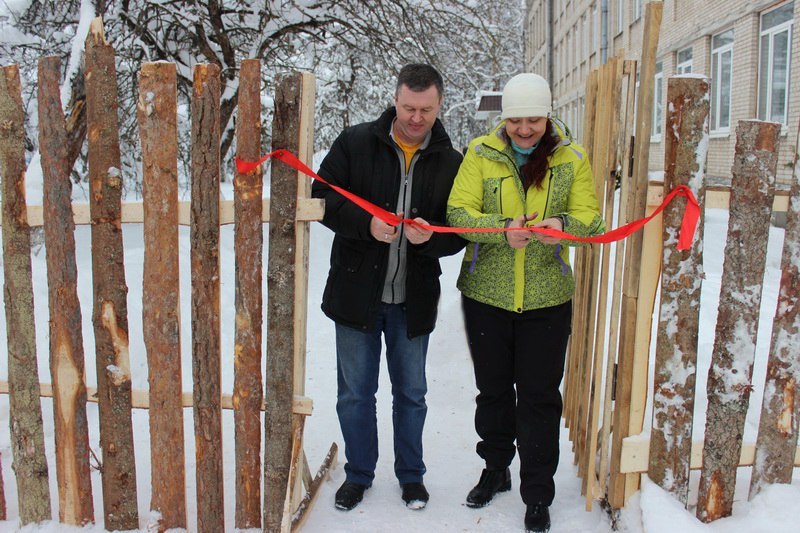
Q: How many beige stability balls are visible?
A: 0